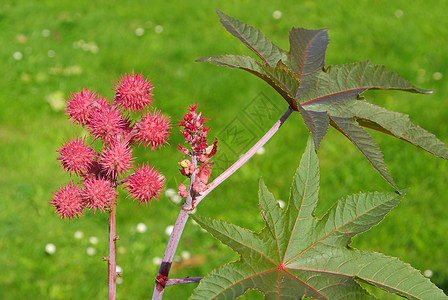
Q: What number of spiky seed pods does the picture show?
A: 9